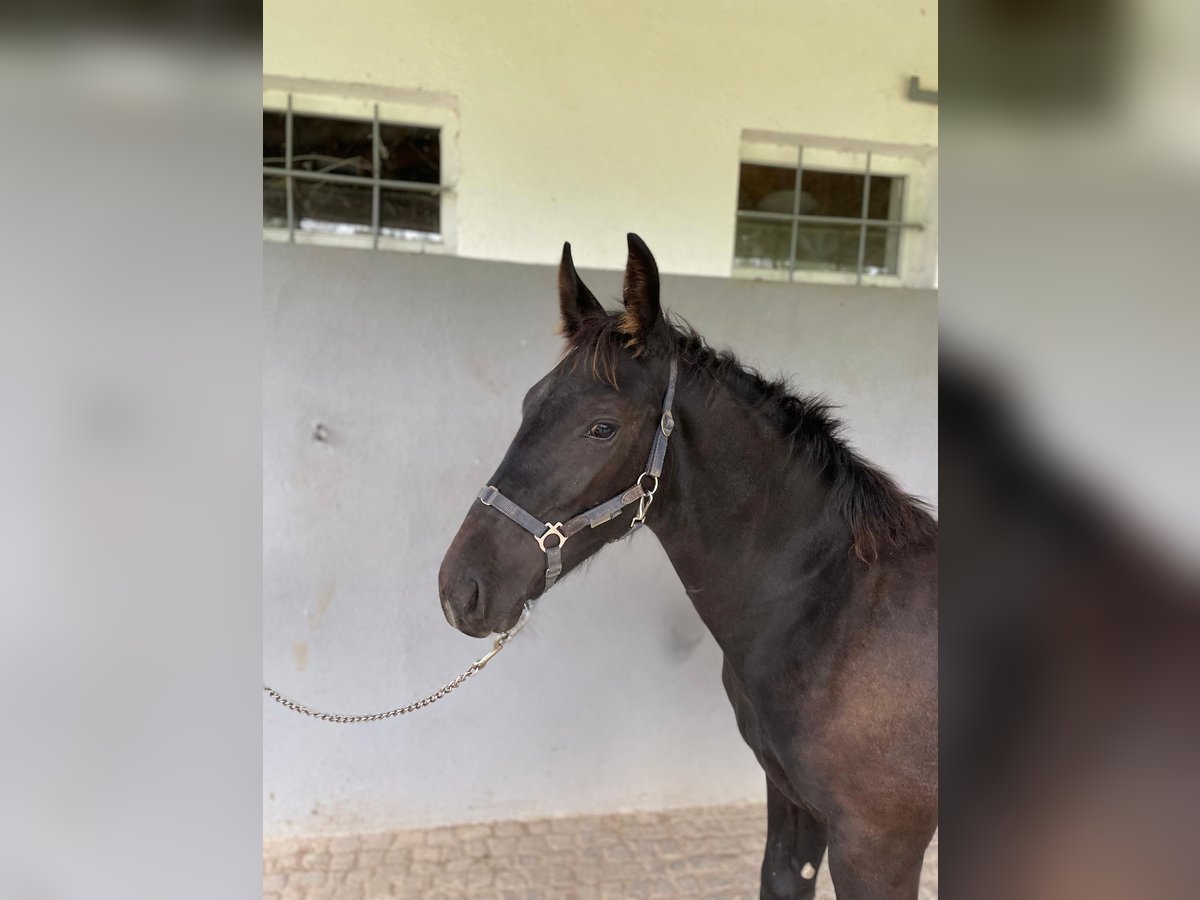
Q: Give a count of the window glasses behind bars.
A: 2